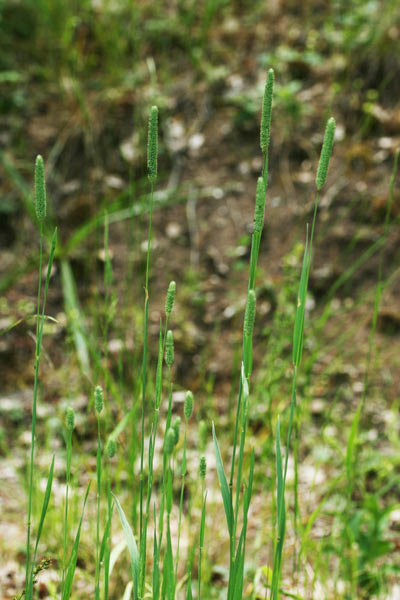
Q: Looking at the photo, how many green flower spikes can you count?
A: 15